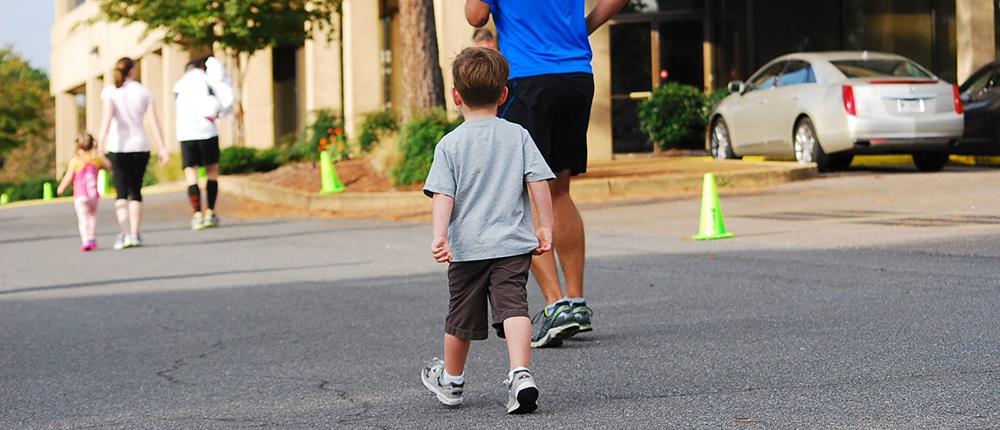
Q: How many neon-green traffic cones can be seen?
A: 6